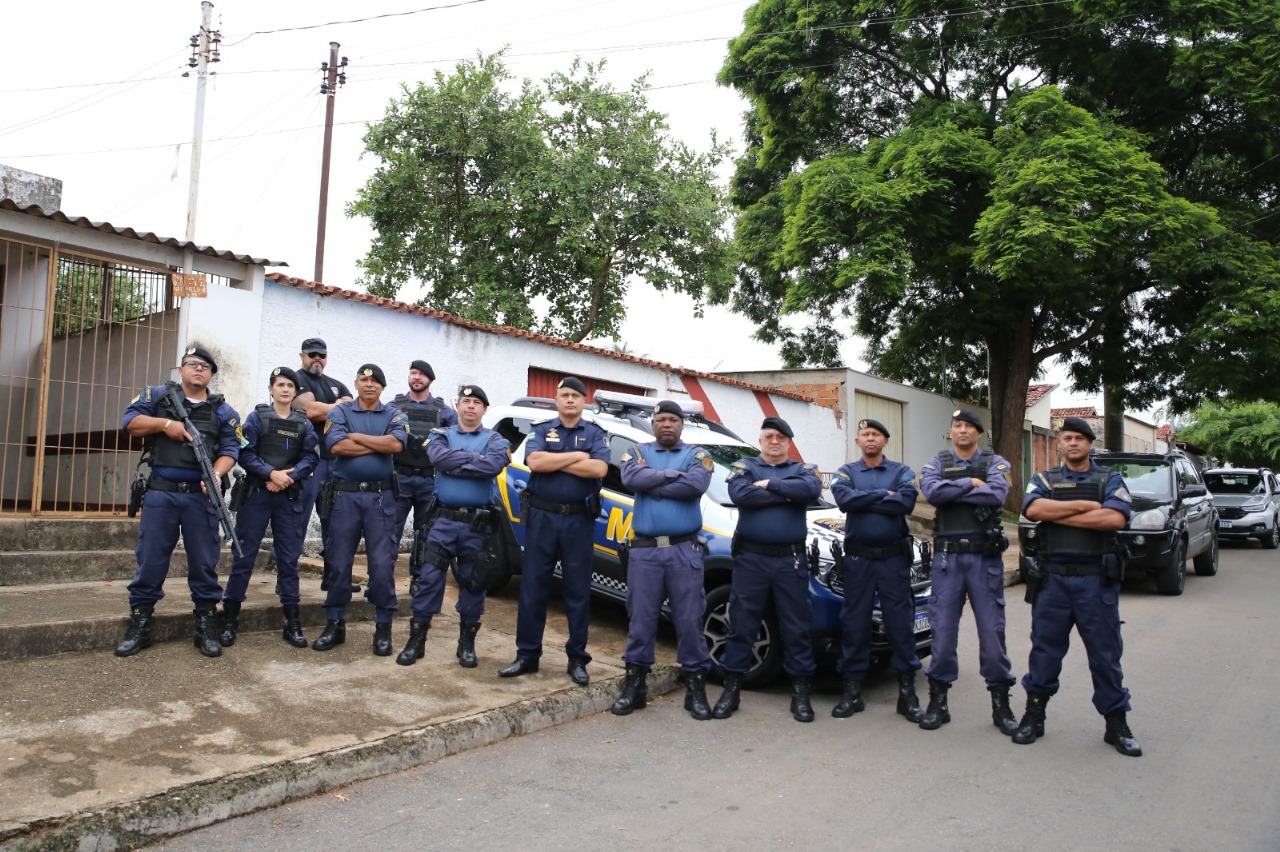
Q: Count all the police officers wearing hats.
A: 12